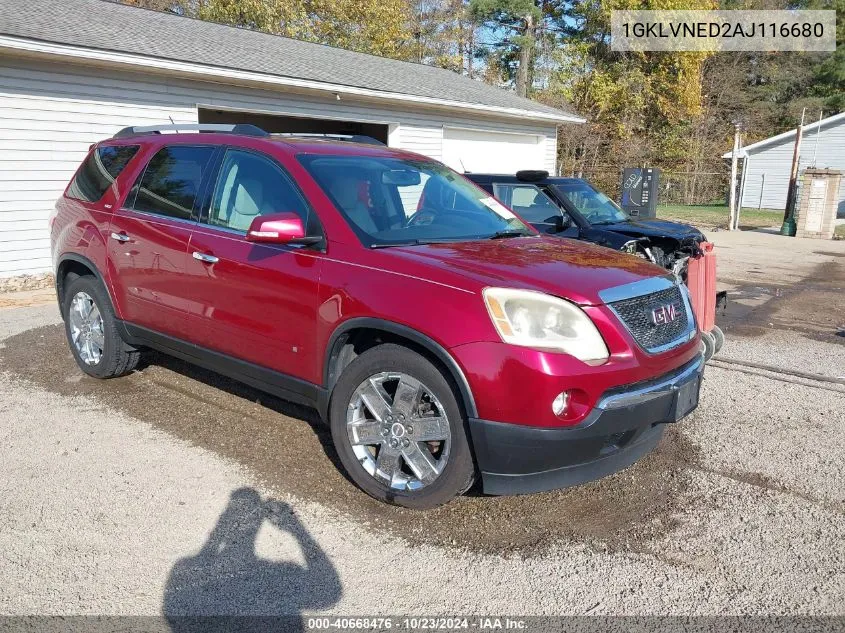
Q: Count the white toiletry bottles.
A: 0